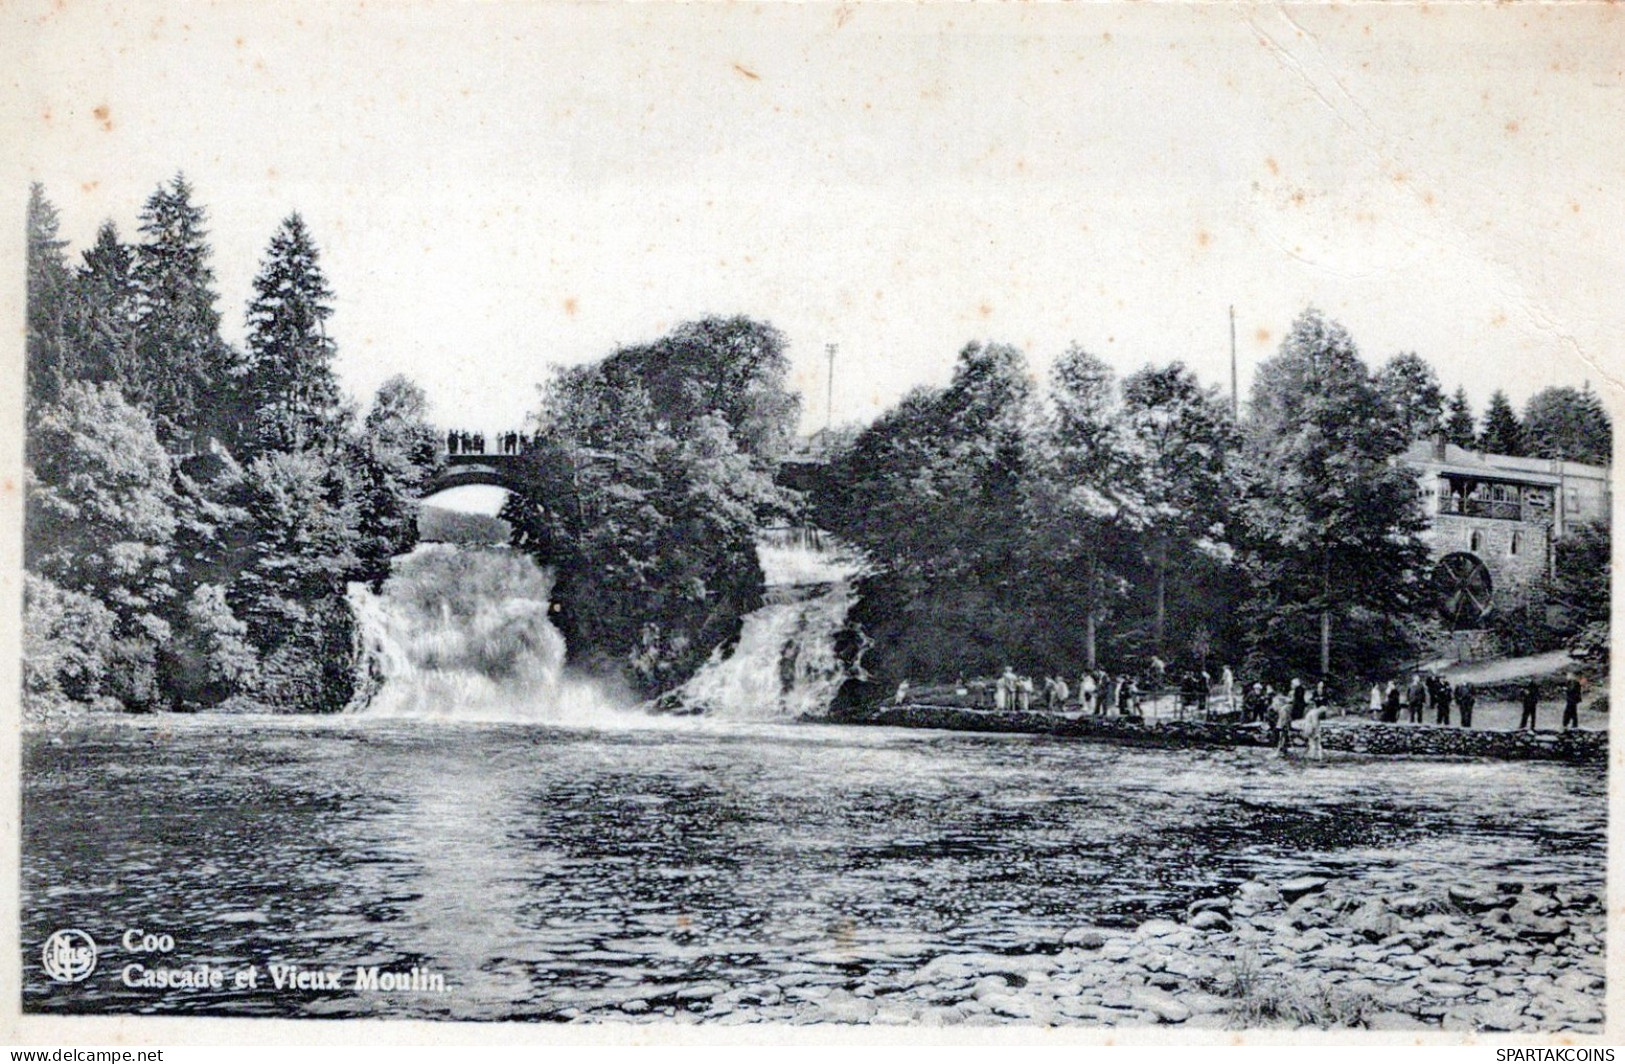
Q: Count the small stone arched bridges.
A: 1